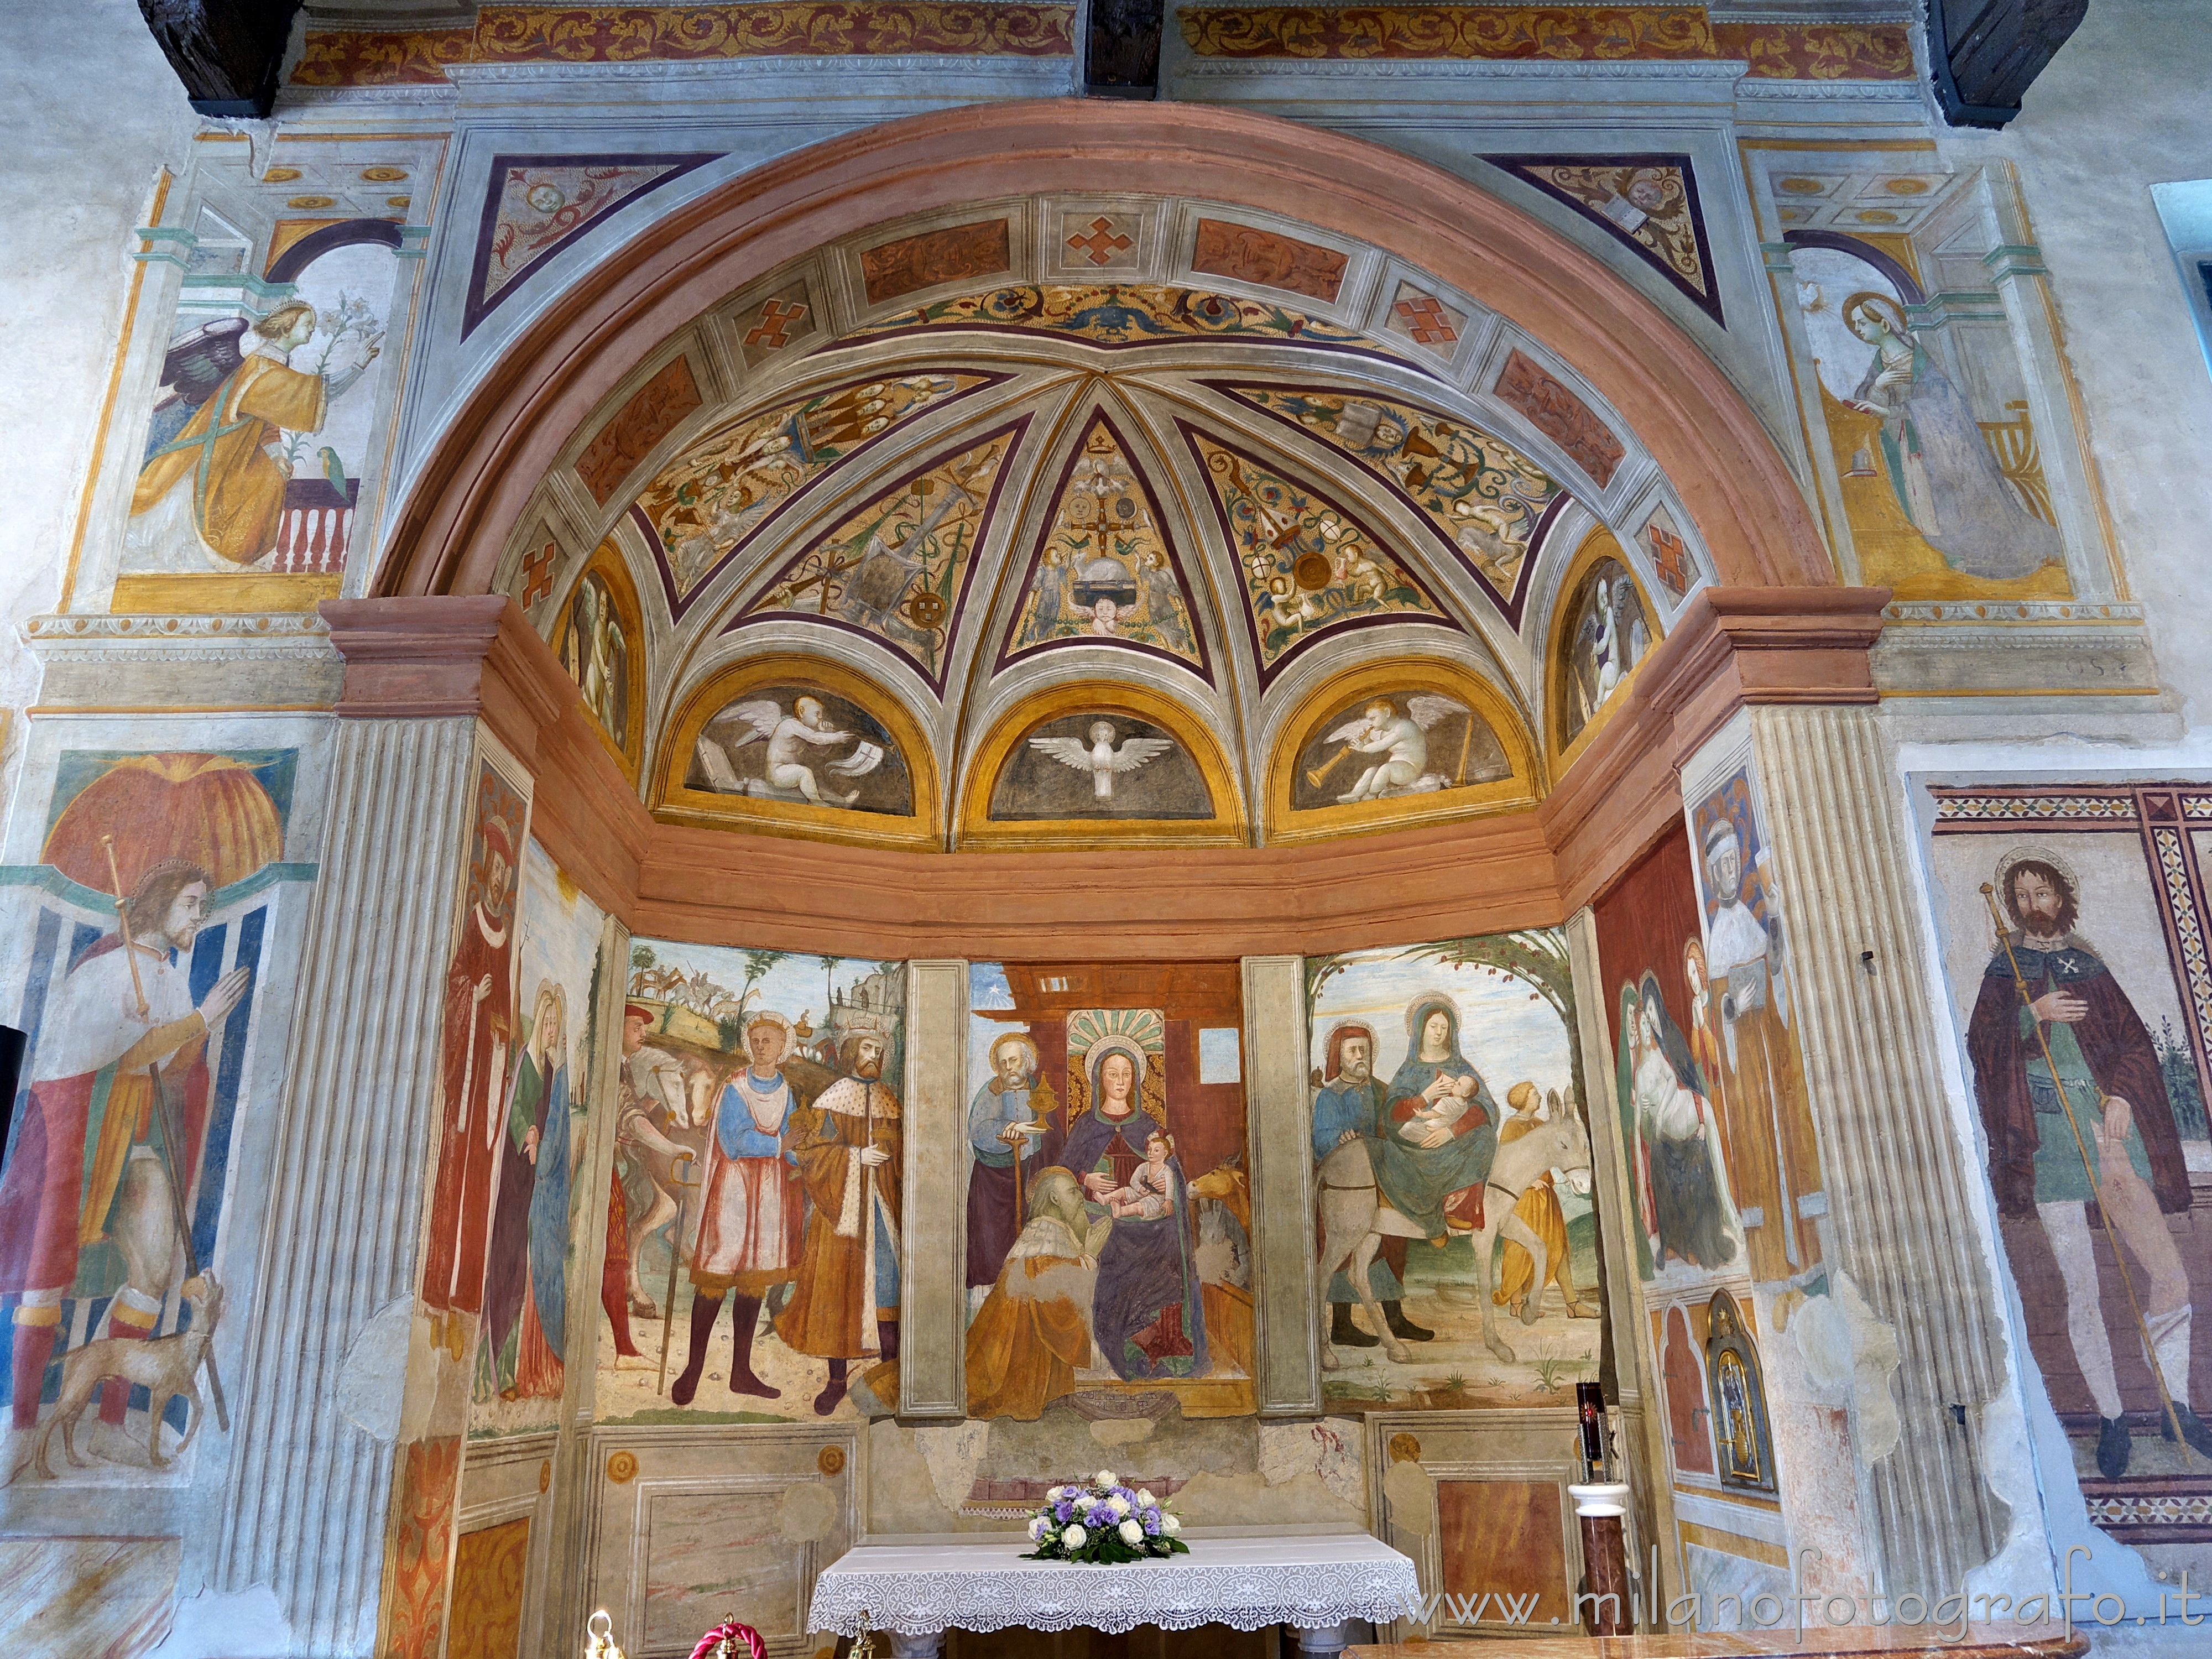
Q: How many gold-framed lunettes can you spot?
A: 5